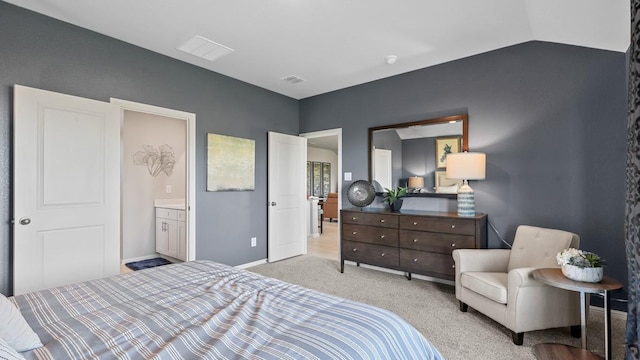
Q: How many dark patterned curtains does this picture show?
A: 1